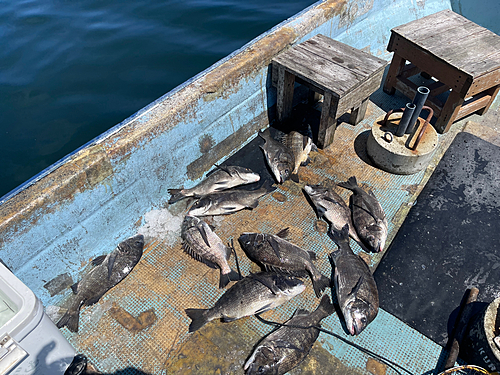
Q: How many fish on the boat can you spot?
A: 12